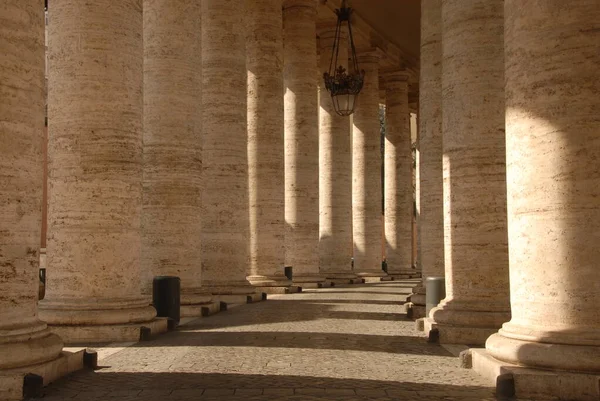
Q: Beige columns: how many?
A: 12